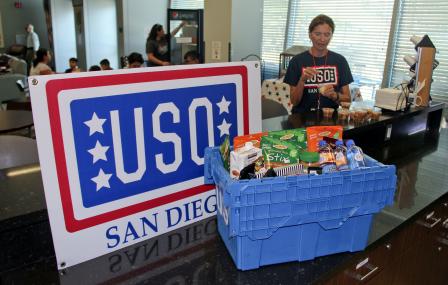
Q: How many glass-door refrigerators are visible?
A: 1